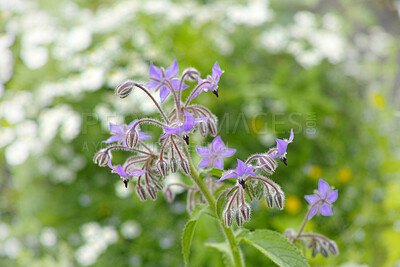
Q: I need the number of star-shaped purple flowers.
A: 9